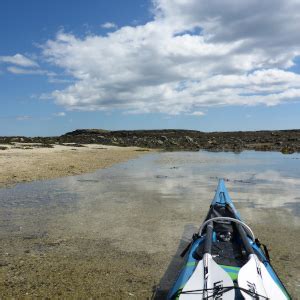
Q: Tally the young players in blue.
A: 0